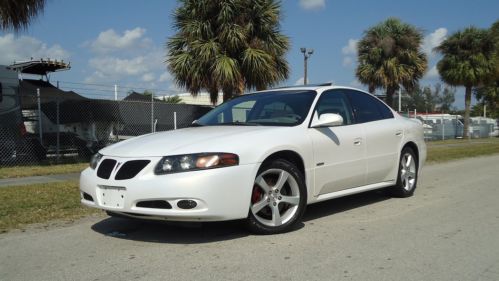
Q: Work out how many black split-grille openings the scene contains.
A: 2